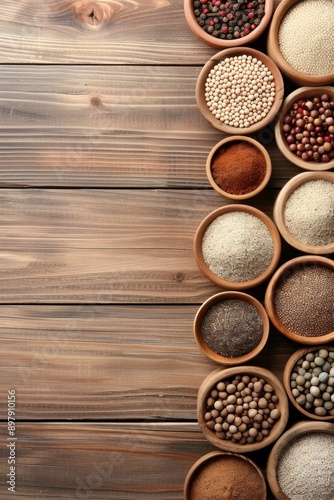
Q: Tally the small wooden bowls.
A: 13